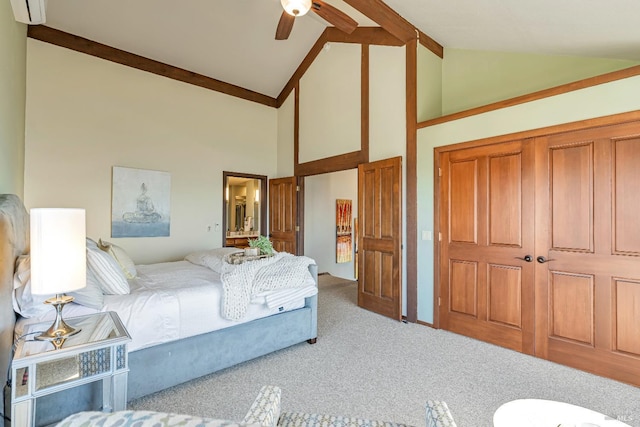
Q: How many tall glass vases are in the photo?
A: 0